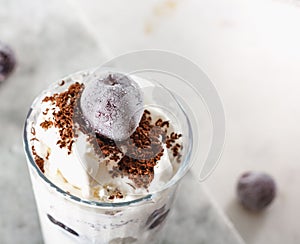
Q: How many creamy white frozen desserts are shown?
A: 1